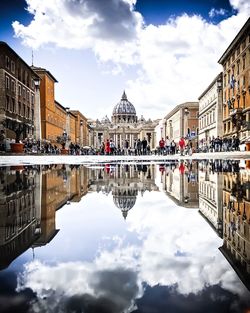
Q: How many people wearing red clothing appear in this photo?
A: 3